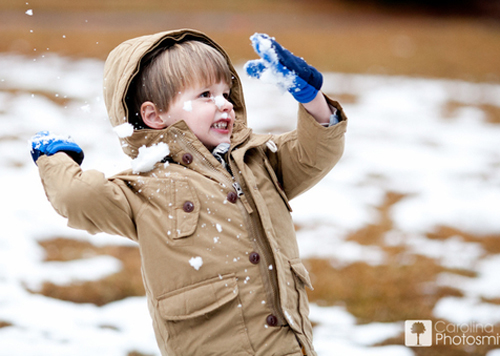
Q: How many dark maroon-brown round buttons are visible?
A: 5